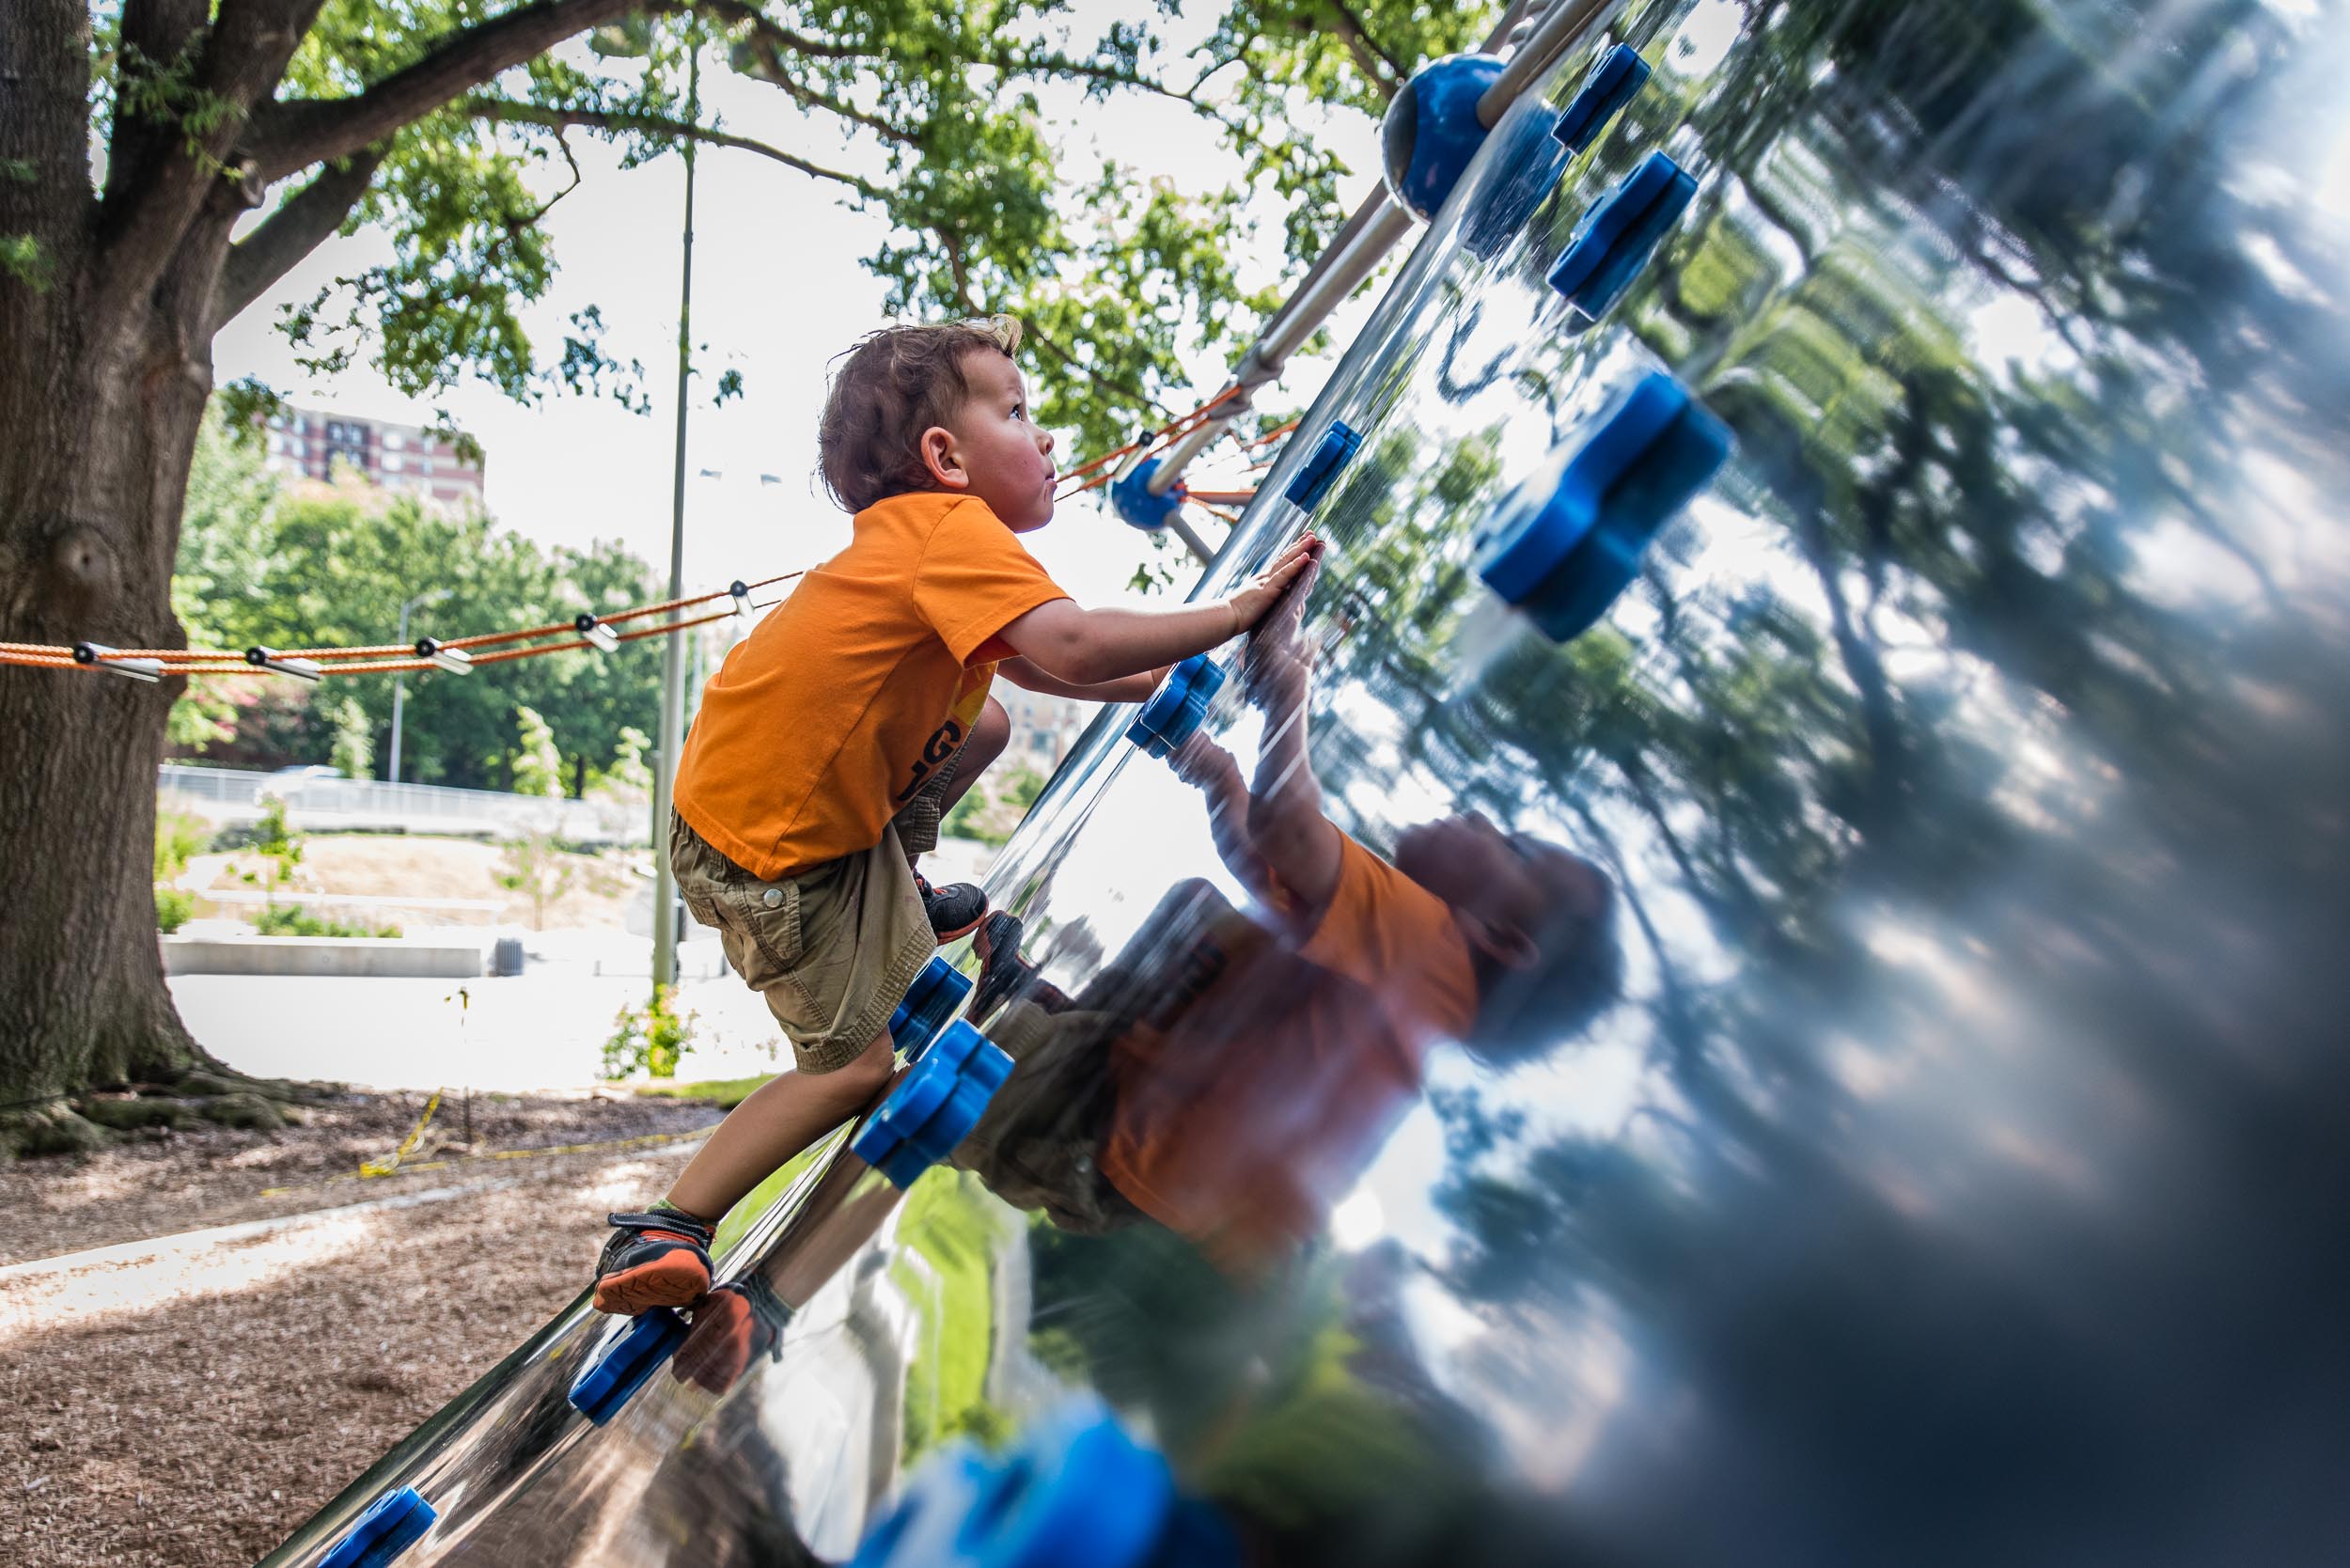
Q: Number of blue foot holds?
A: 10